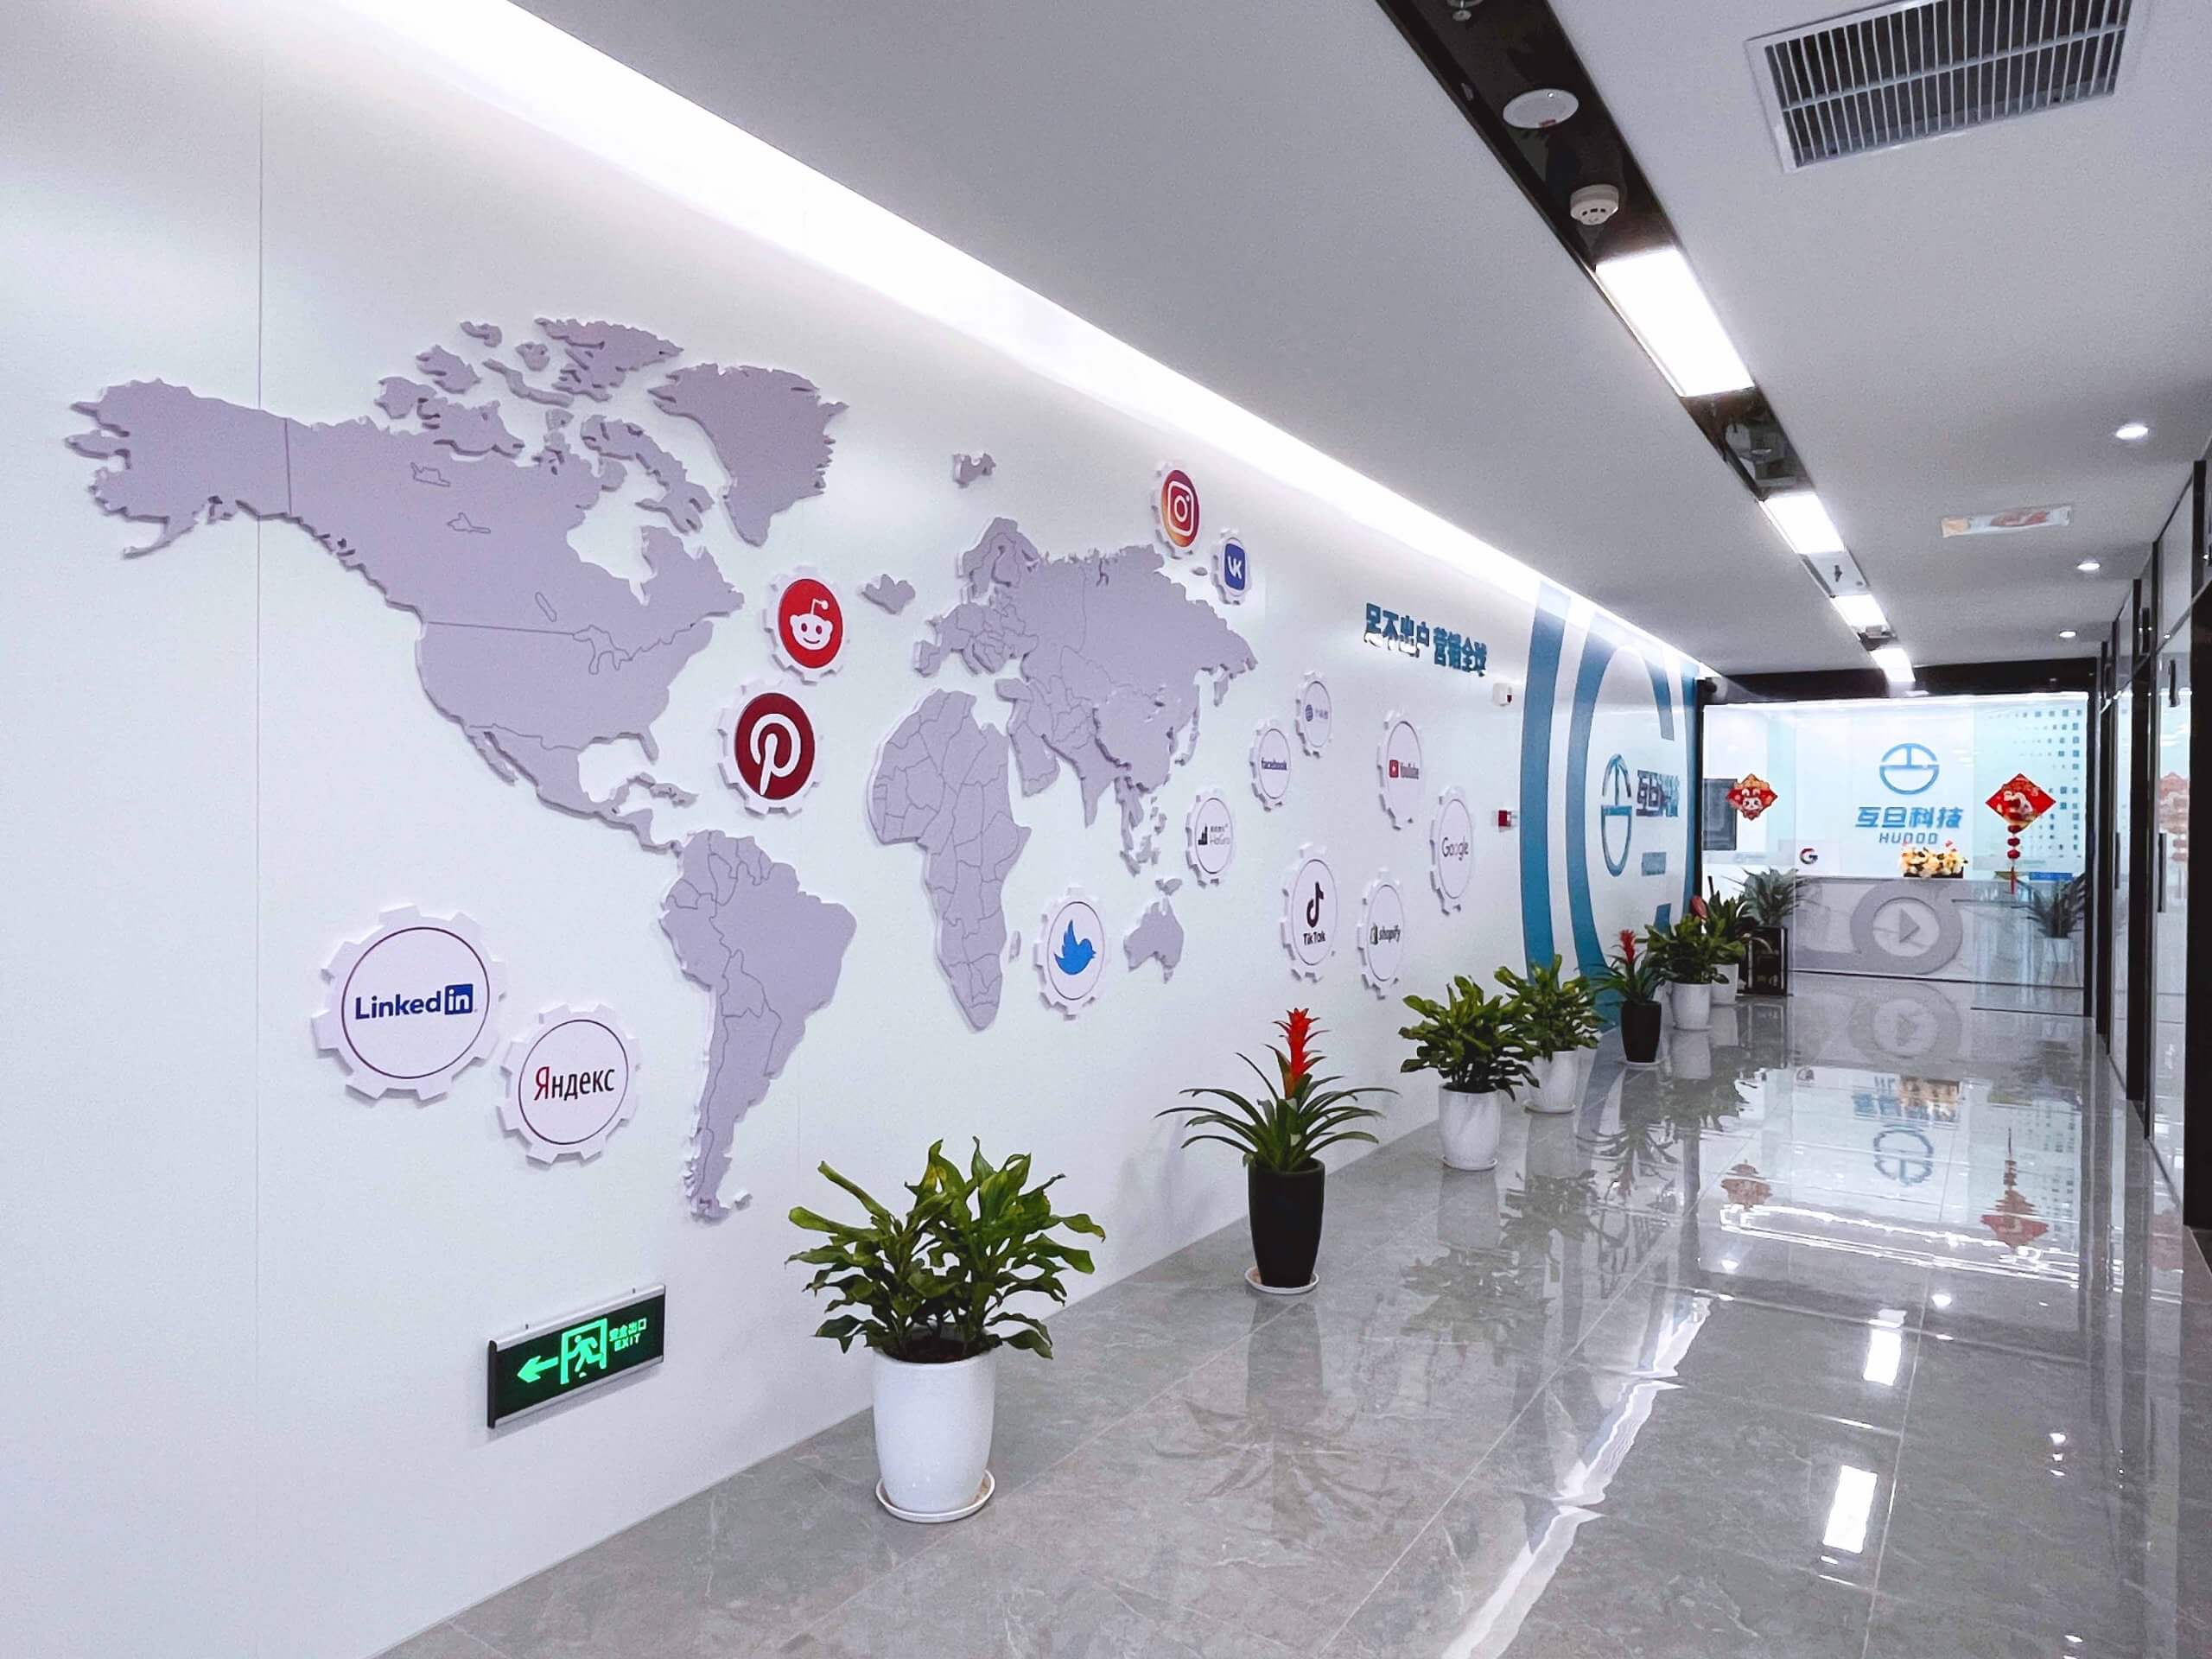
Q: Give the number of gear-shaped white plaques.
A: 14